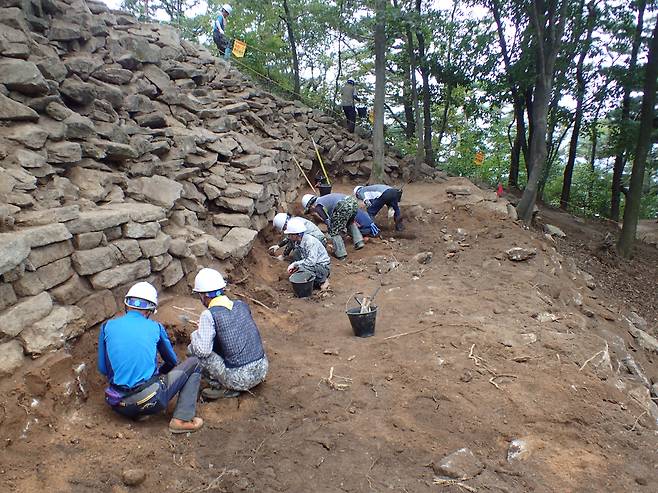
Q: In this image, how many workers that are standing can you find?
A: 2